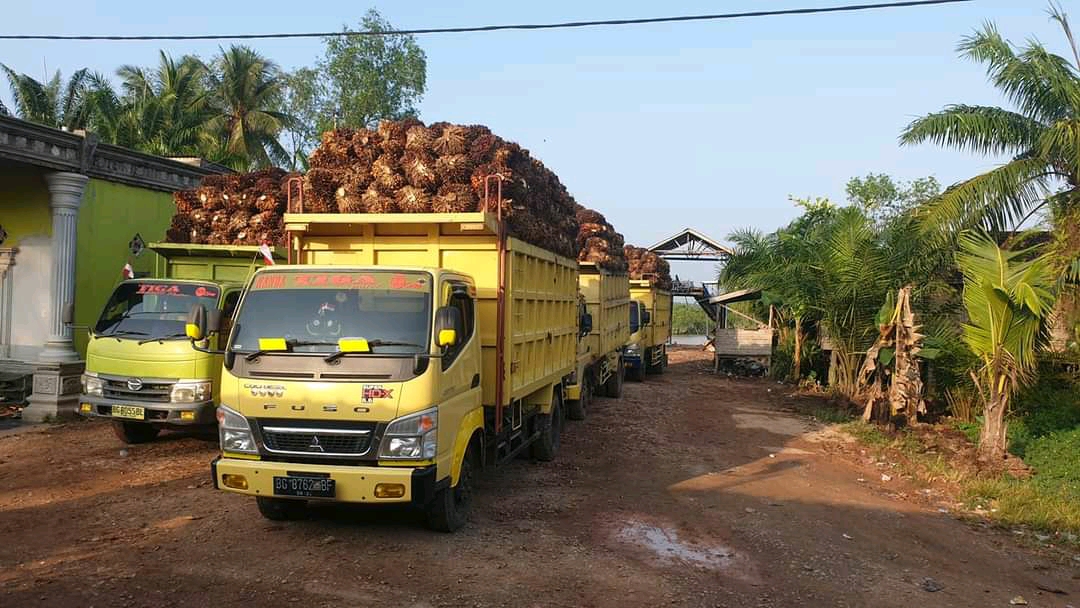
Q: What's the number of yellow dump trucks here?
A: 3